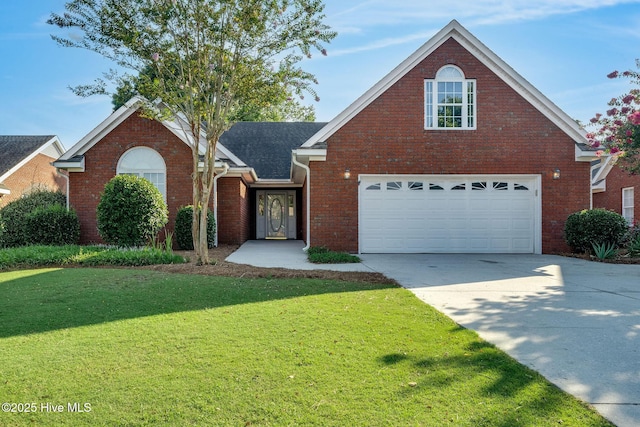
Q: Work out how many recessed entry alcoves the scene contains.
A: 1